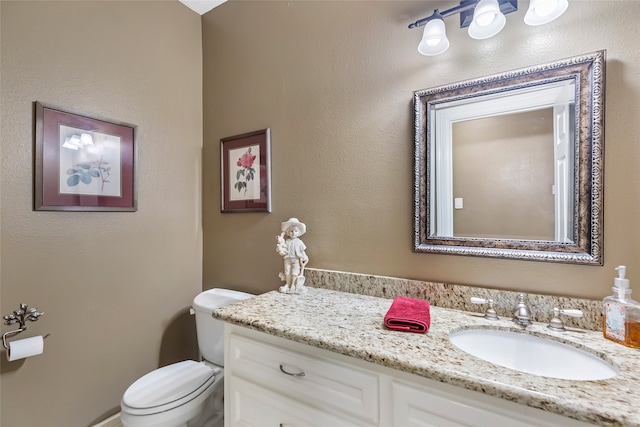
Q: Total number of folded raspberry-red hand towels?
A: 1